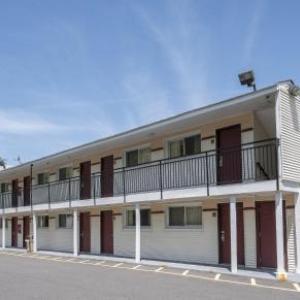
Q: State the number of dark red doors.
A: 11